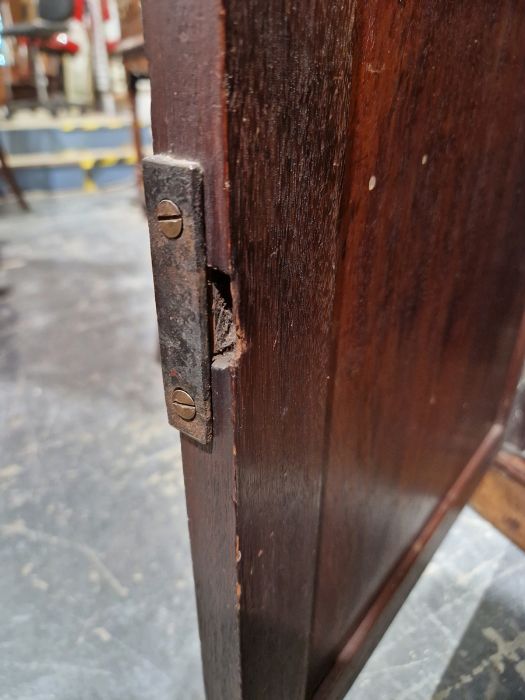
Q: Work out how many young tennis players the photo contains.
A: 0